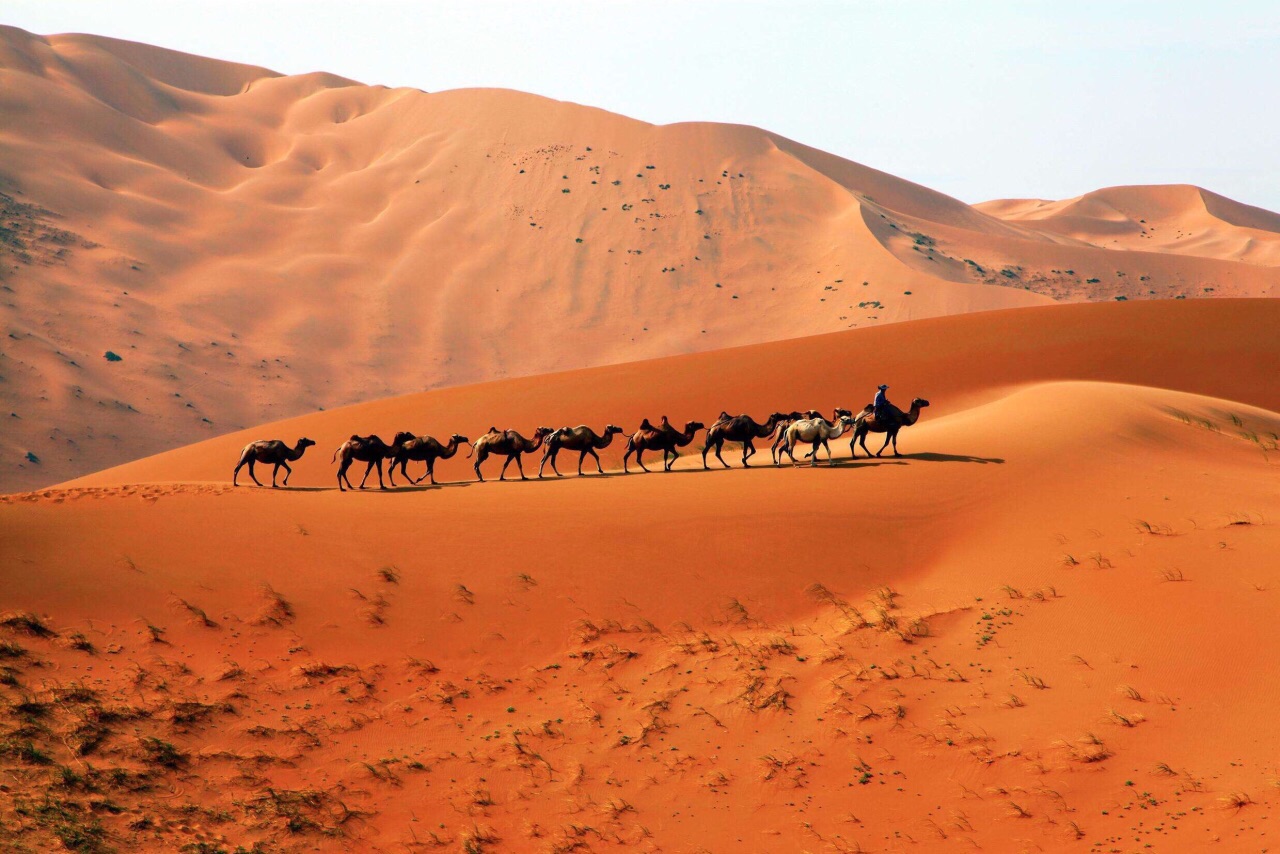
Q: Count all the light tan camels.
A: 1